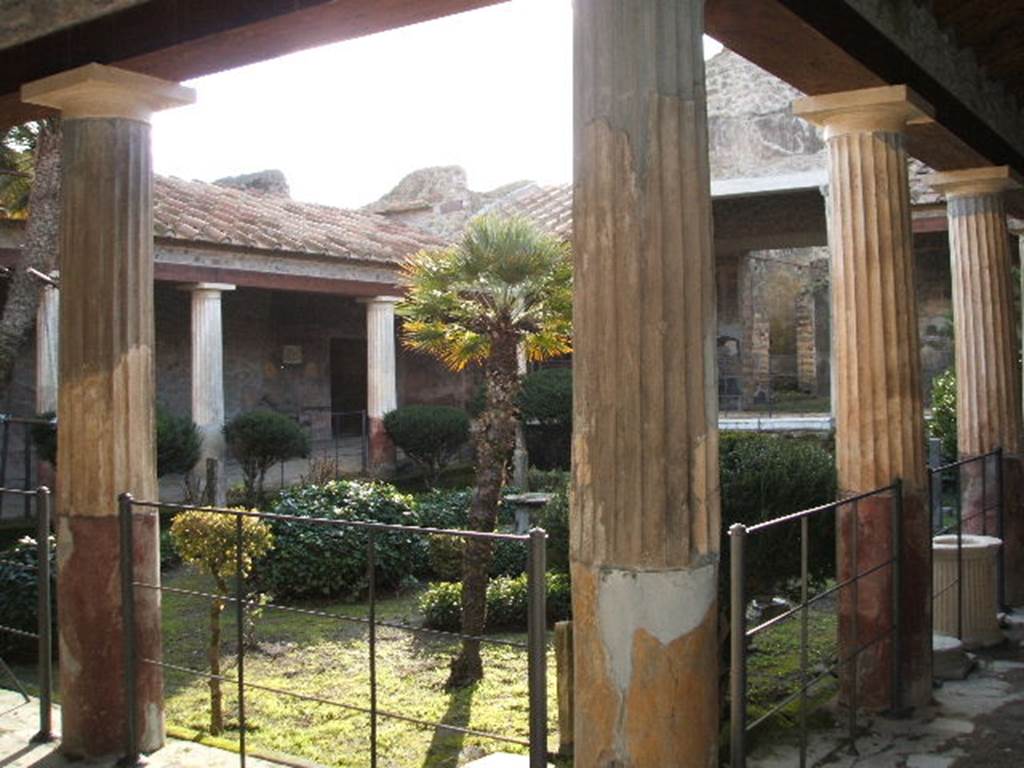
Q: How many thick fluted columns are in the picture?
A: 4